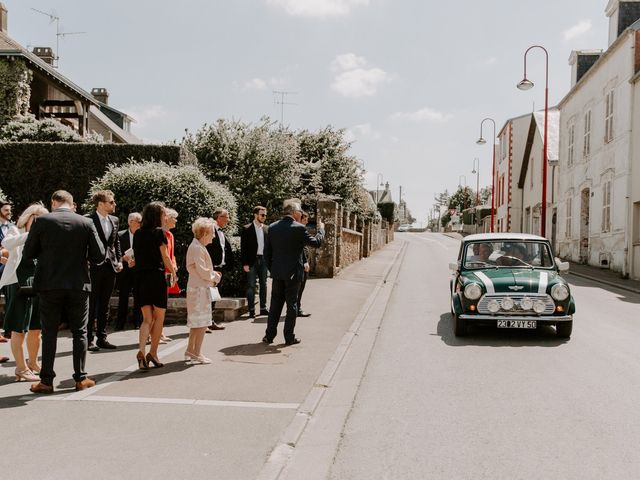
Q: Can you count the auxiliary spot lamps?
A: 4